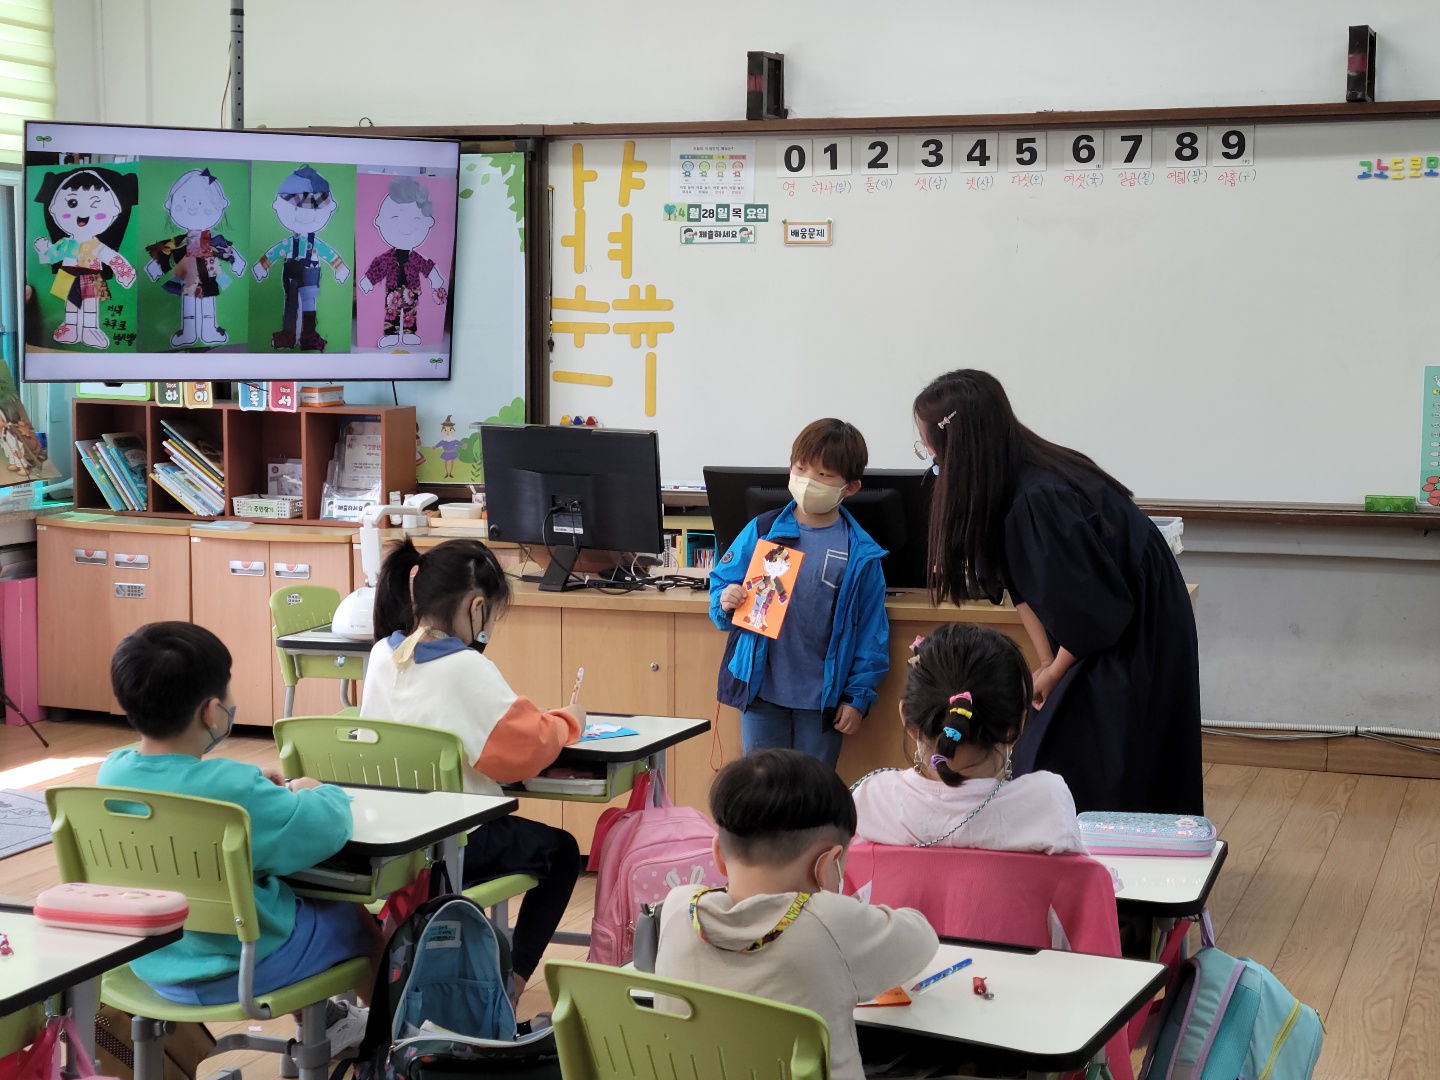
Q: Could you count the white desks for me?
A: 6